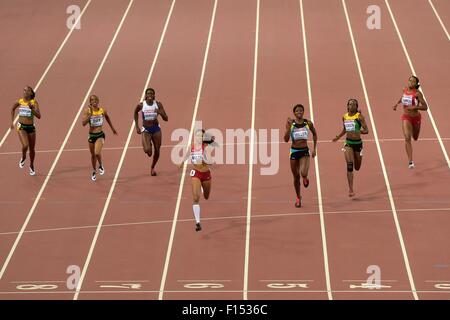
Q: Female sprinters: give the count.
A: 7